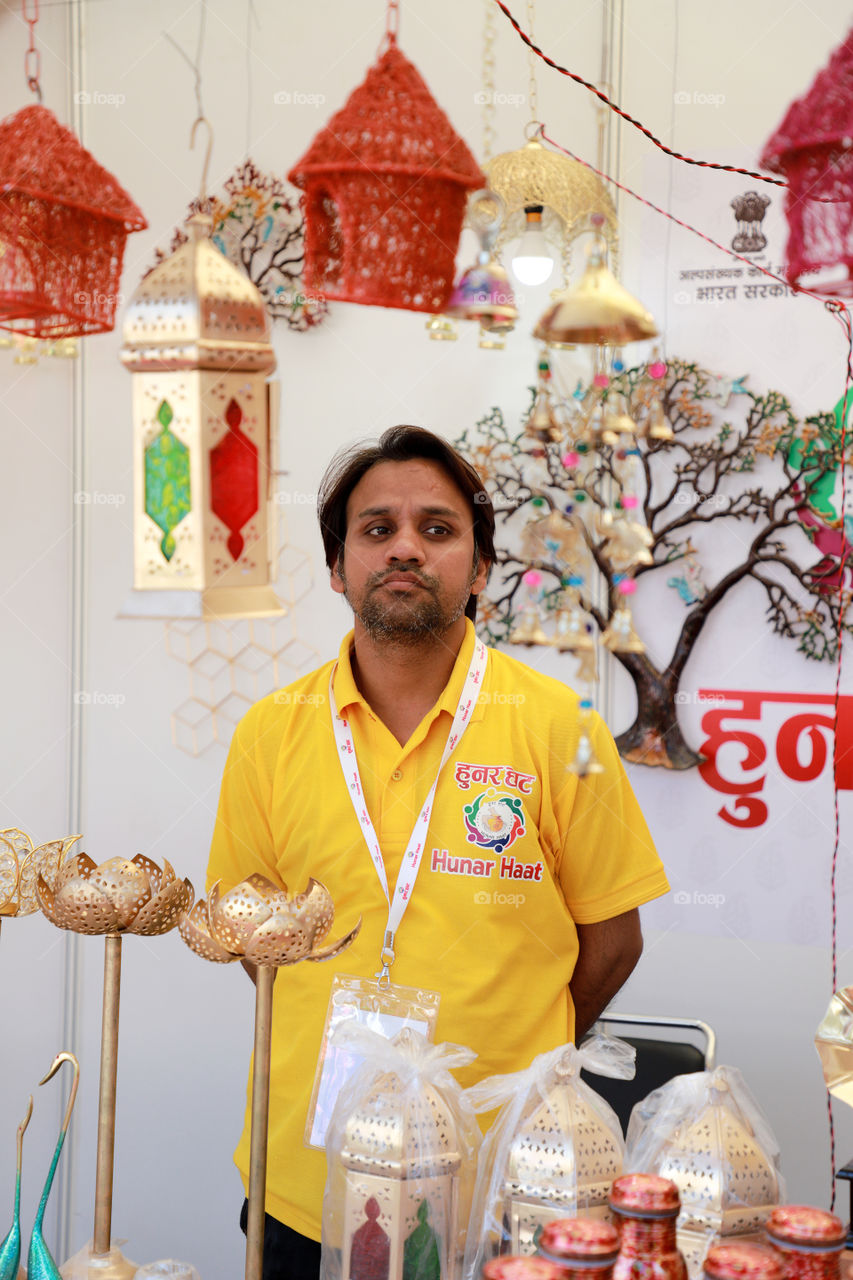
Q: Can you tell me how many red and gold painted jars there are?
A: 5